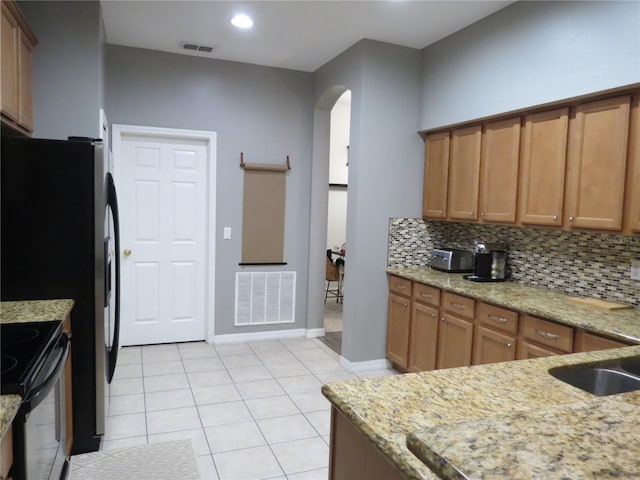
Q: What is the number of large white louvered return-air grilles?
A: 1